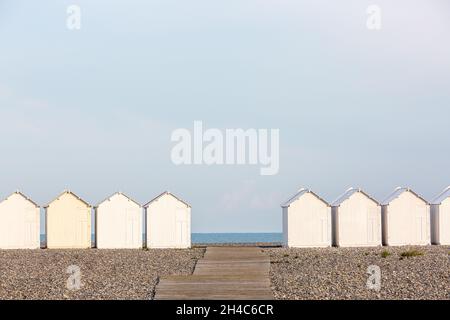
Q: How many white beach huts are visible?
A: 8